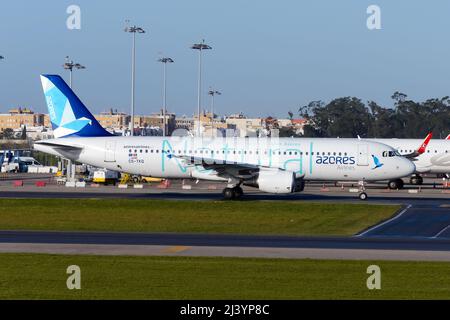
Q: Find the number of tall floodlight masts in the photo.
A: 5